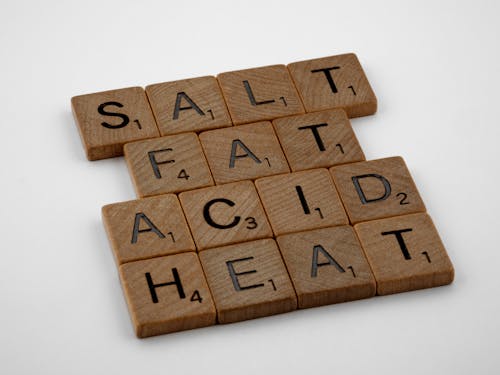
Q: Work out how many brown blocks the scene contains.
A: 15